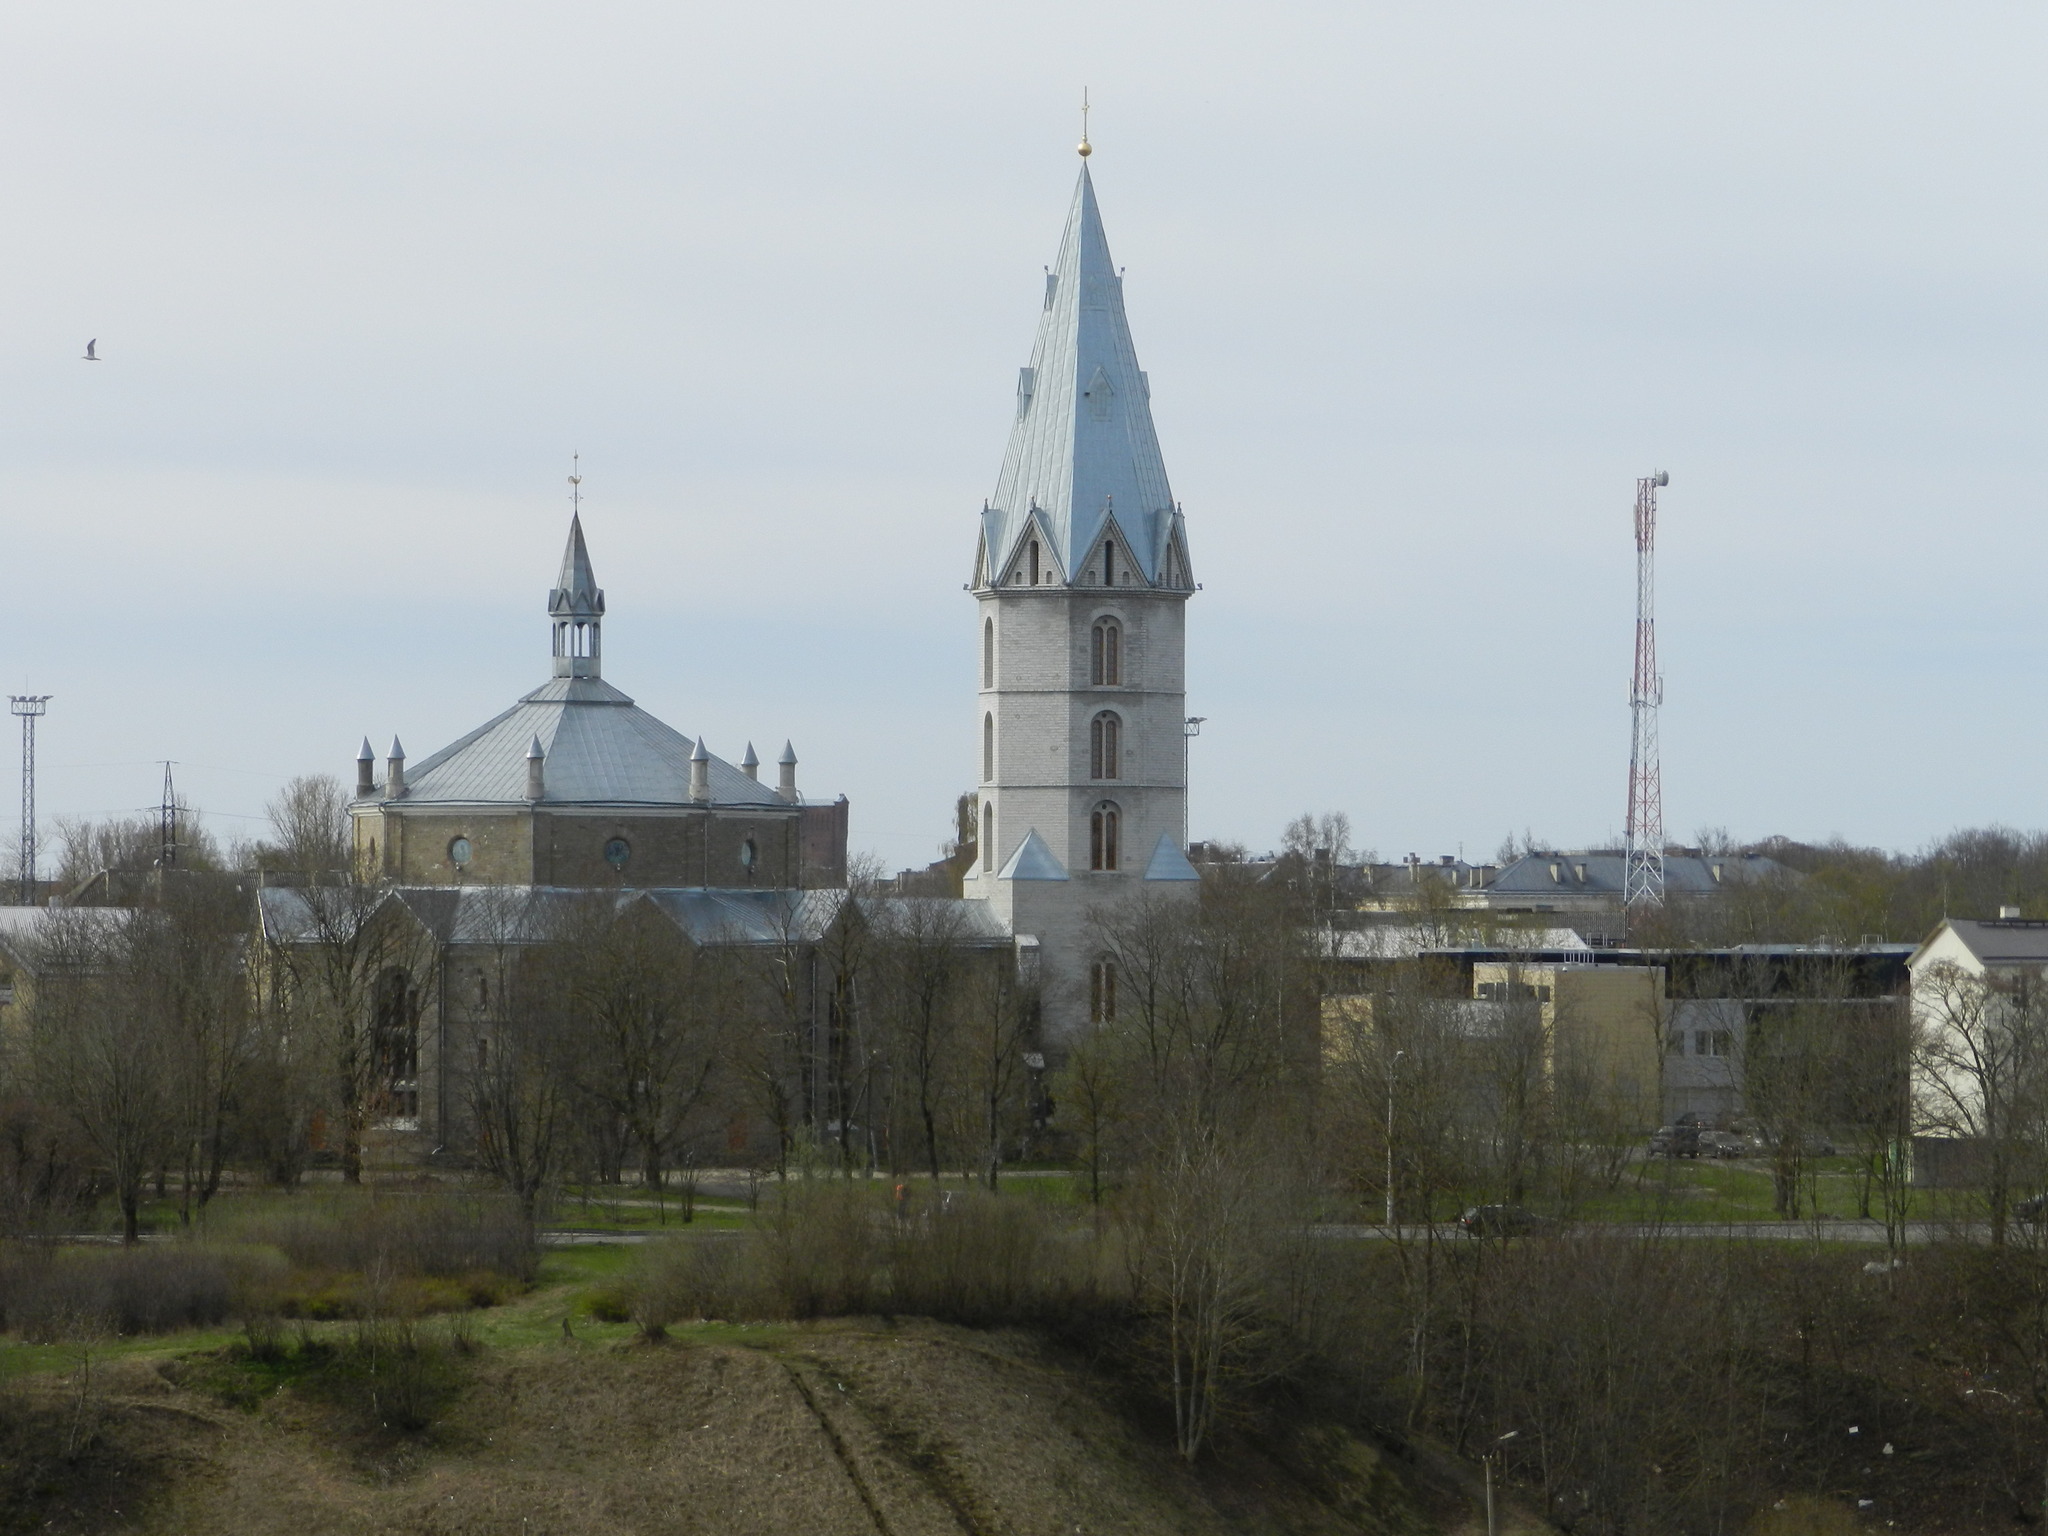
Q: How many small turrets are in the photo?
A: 6